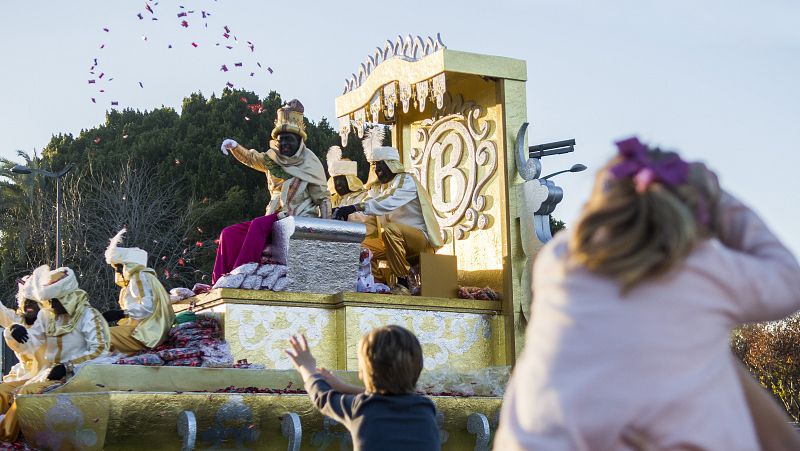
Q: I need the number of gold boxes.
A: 1